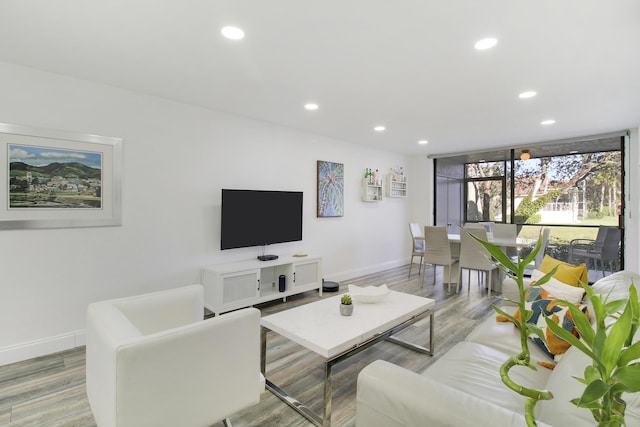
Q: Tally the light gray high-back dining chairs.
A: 6